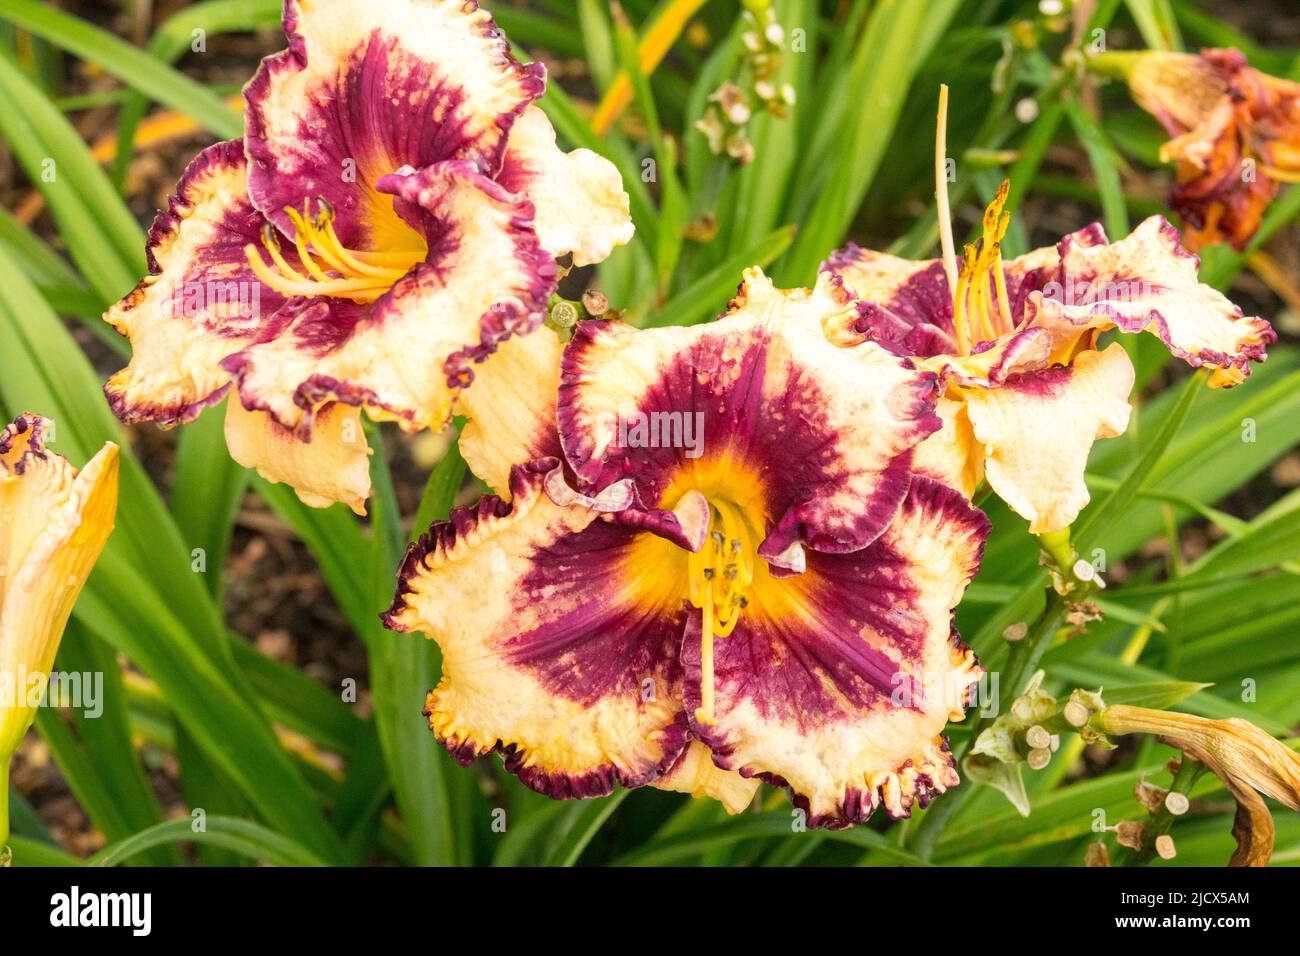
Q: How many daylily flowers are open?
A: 3